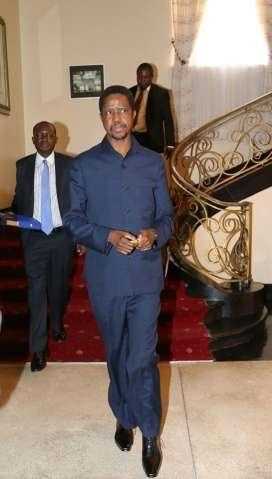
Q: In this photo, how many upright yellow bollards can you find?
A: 0